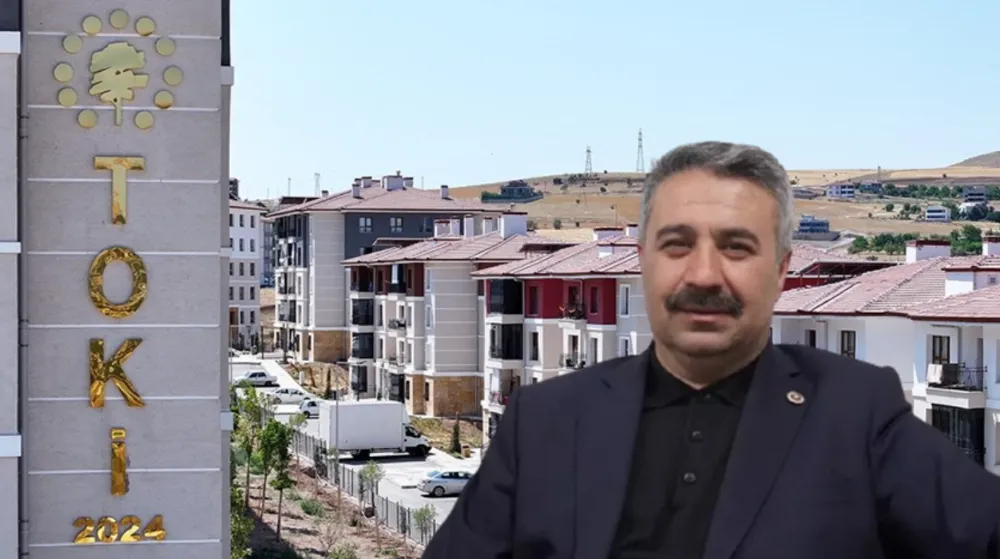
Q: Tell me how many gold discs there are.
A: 11